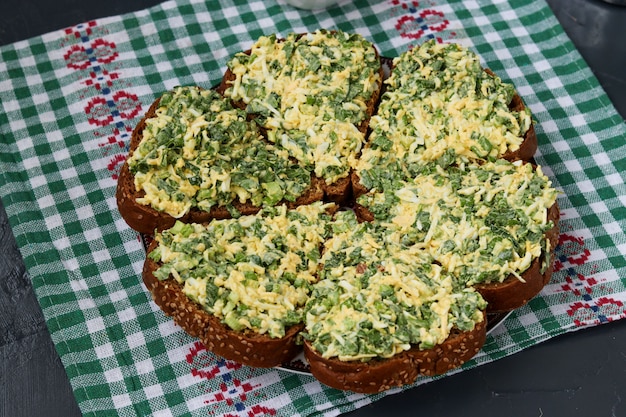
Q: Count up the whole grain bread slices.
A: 6